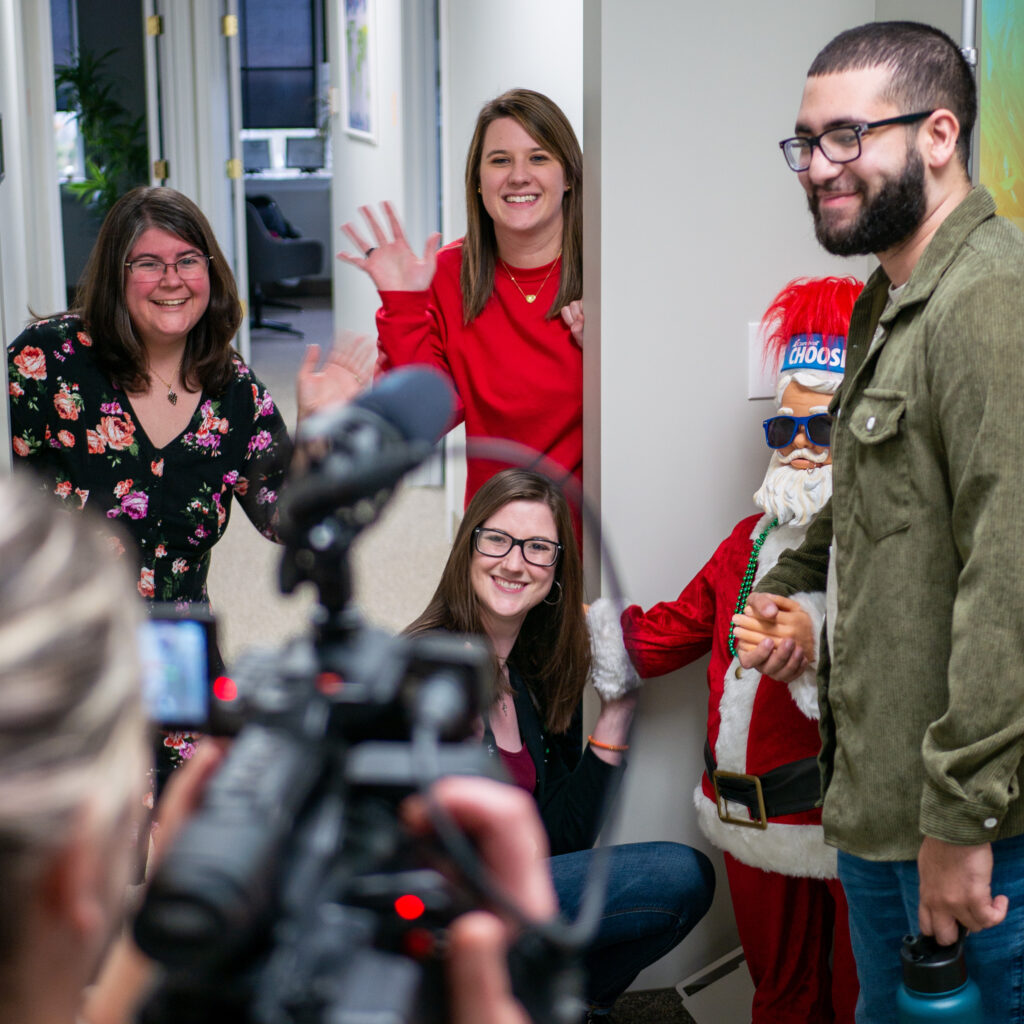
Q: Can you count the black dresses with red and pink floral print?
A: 1